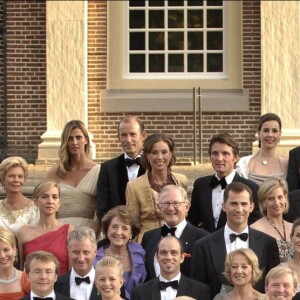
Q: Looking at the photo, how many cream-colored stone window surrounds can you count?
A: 1